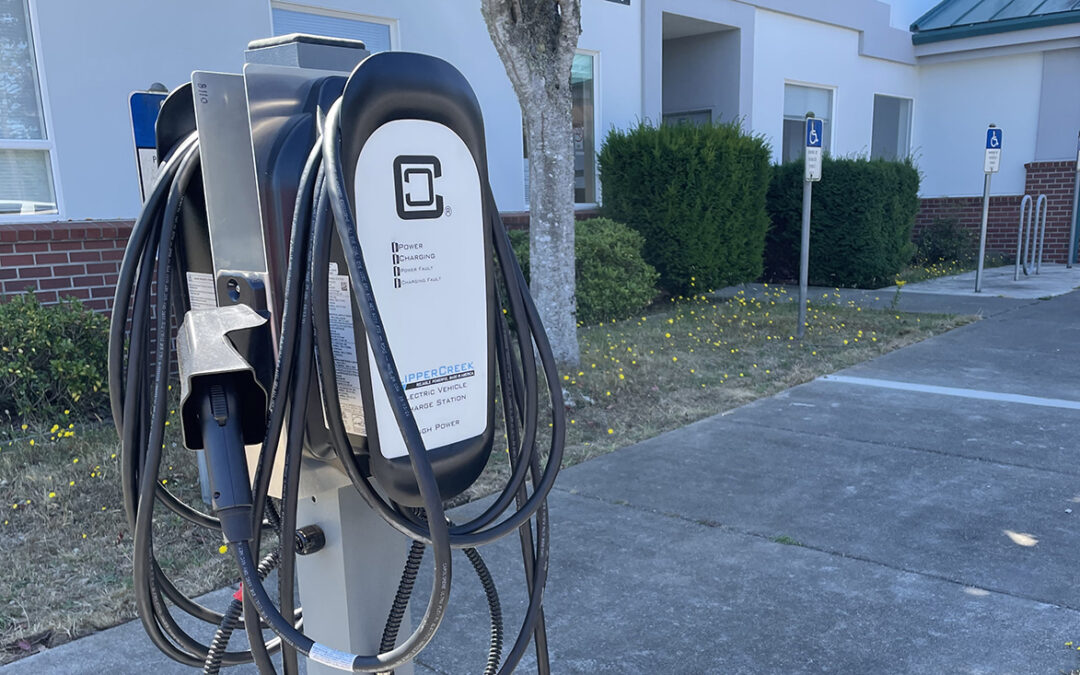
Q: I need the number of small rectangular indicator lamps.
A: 4